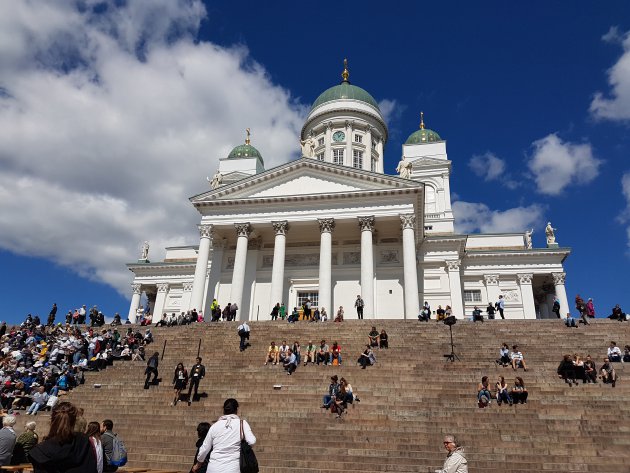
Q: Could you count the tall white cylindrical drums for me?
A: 1